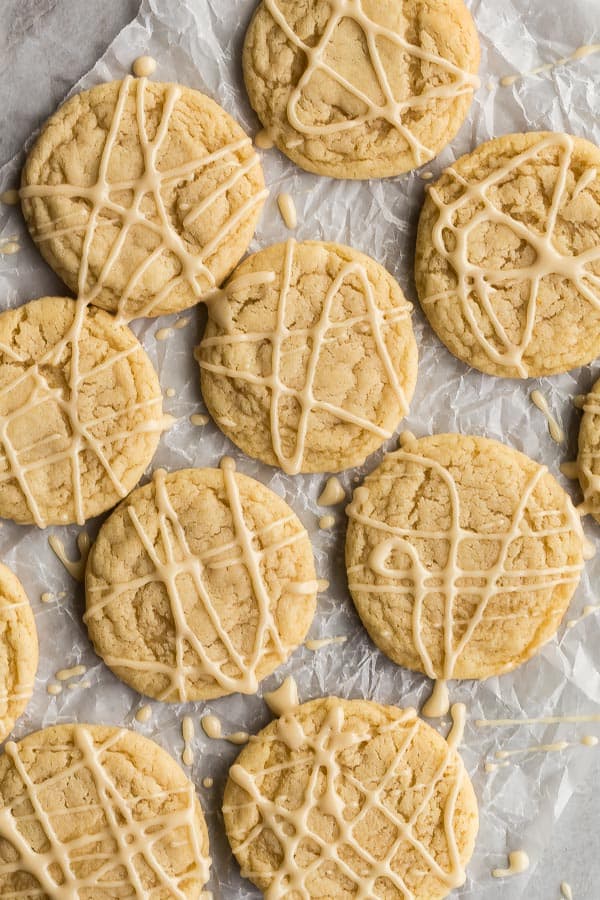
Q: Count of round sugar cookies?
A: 11